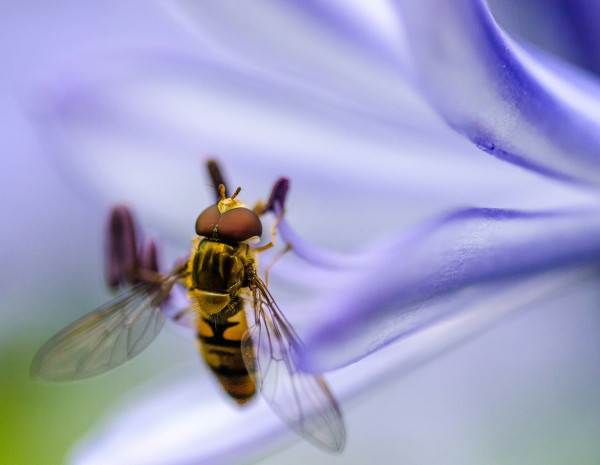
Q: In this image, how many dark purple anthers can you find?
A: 4